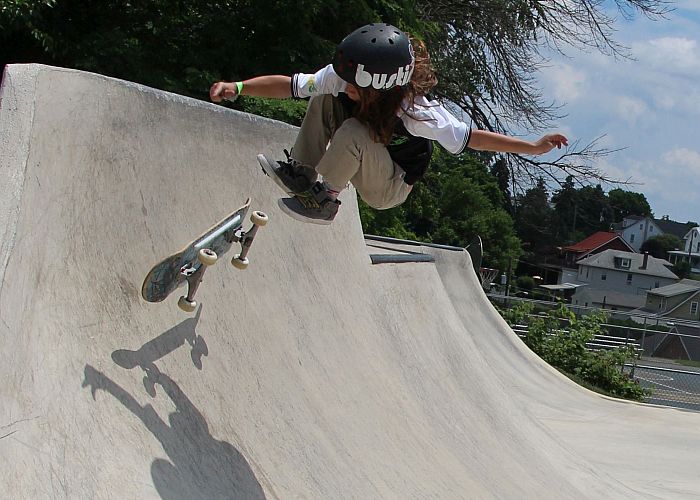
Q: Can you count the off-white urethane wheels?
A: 4